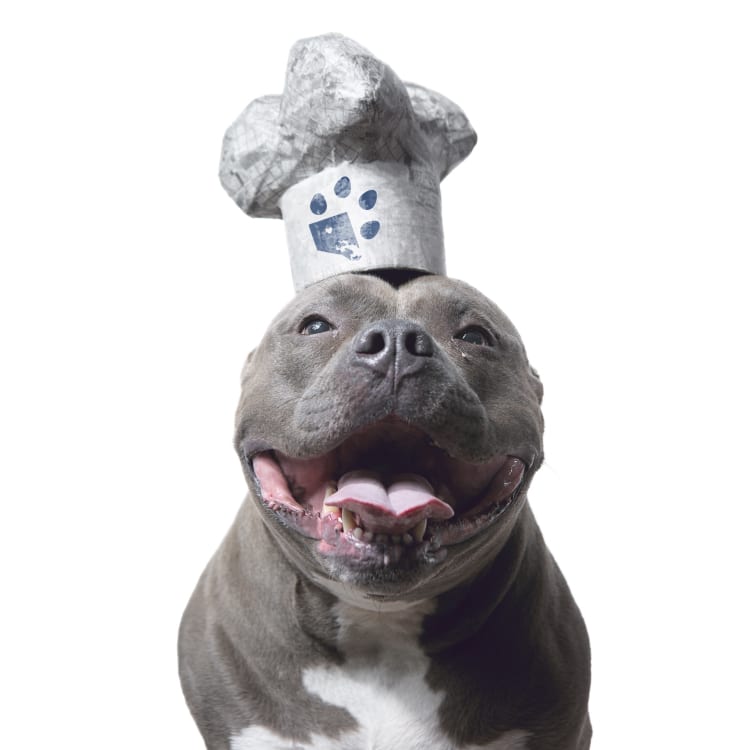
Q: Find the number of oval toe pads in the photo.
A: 4